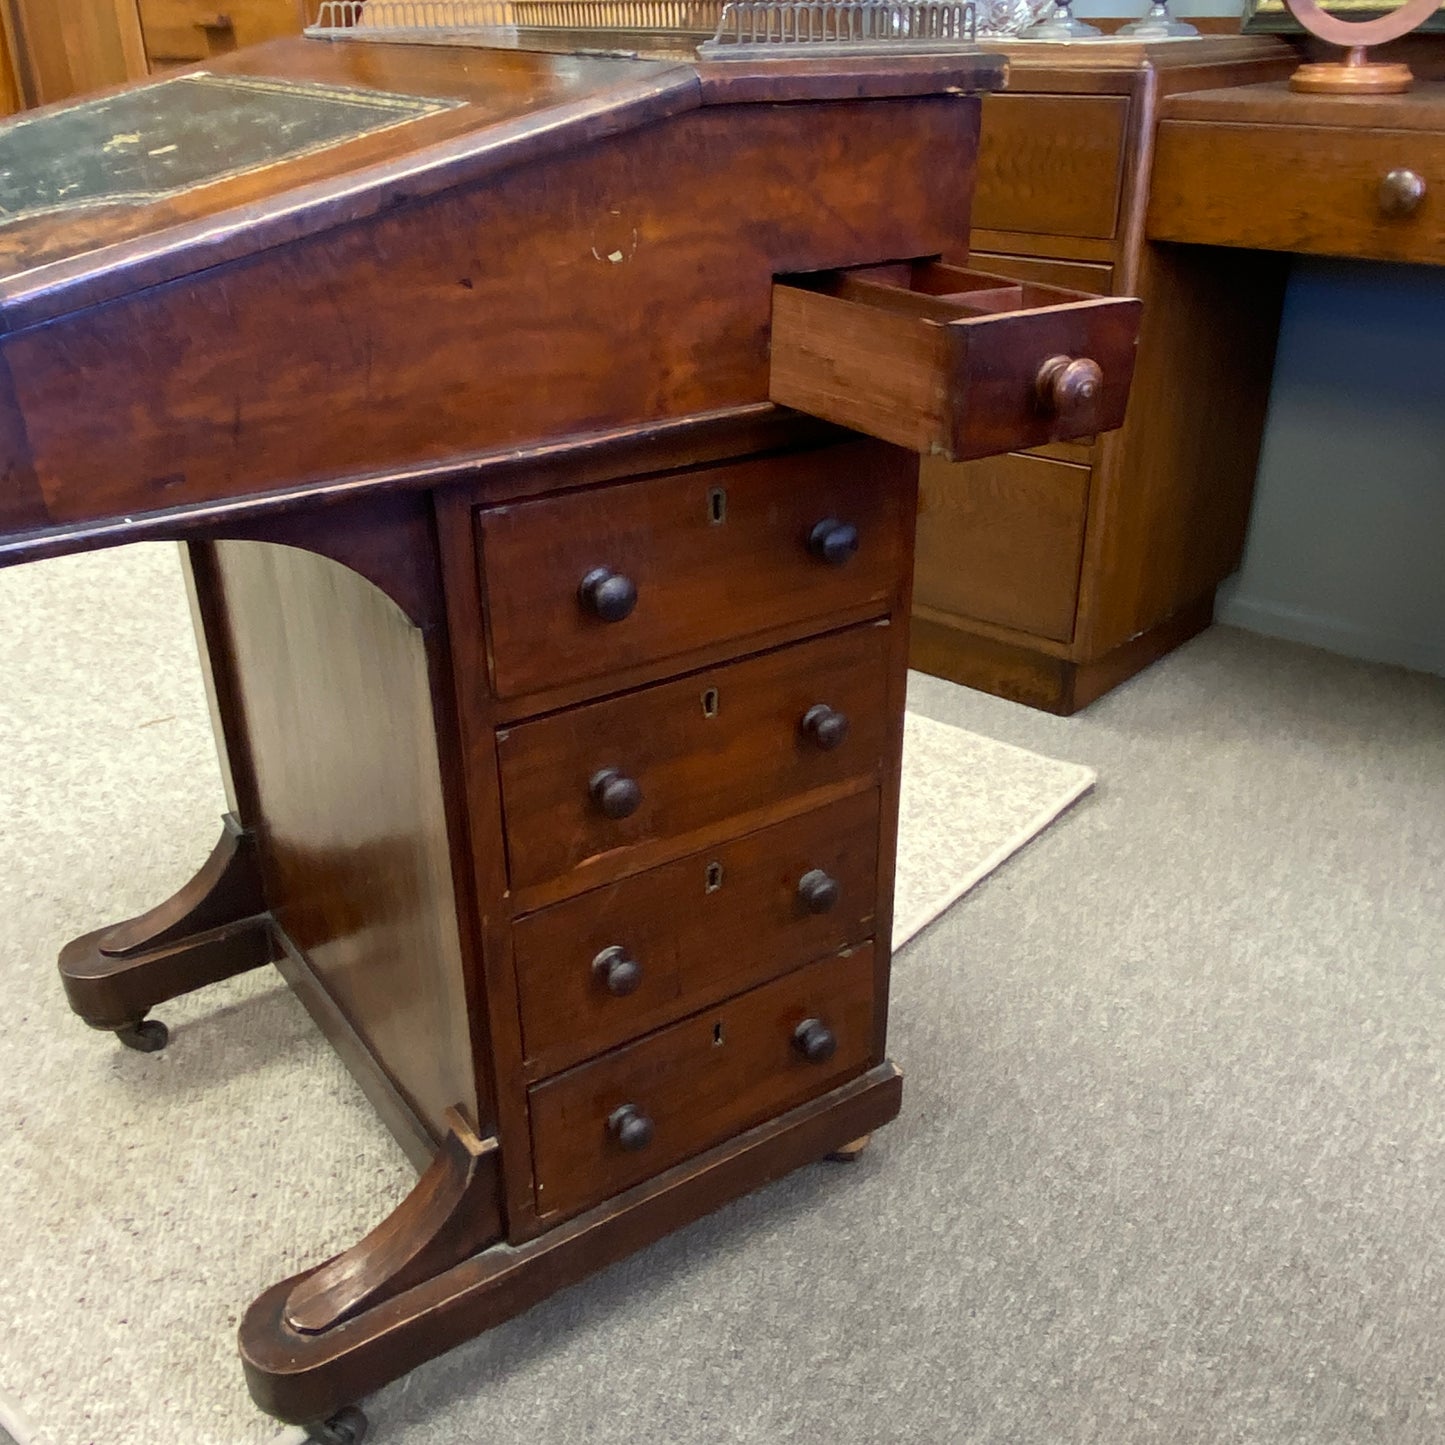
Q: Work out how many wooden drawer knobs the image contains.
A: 10